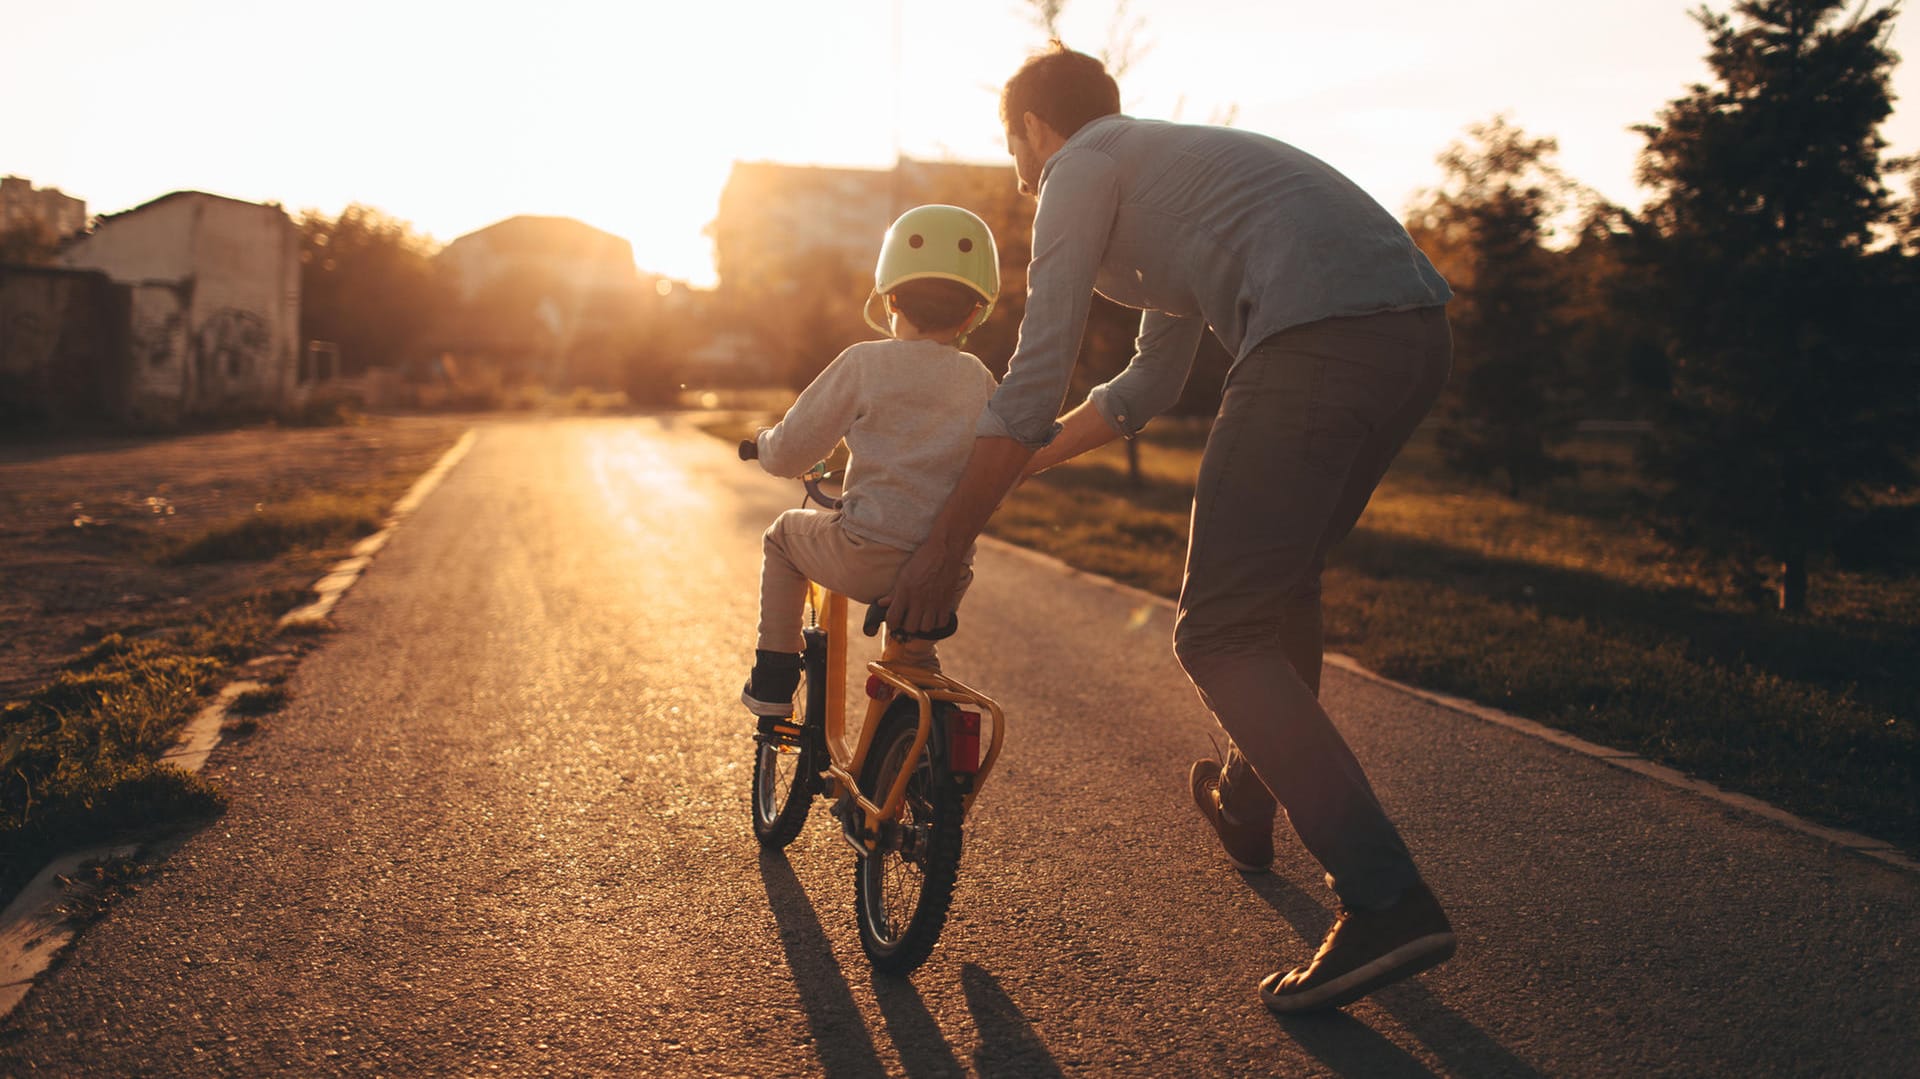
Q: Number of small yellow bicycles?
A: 1